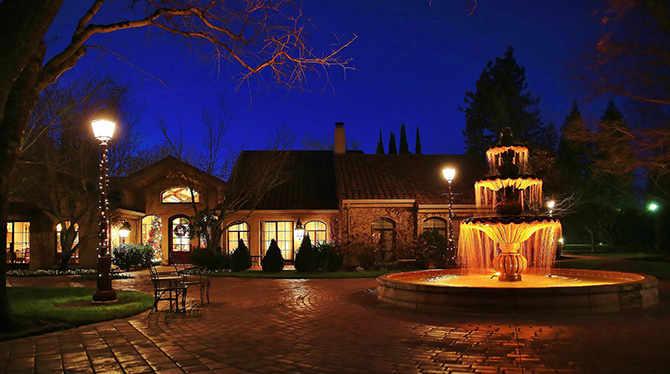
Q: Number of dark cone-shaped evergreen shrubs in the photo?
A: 3